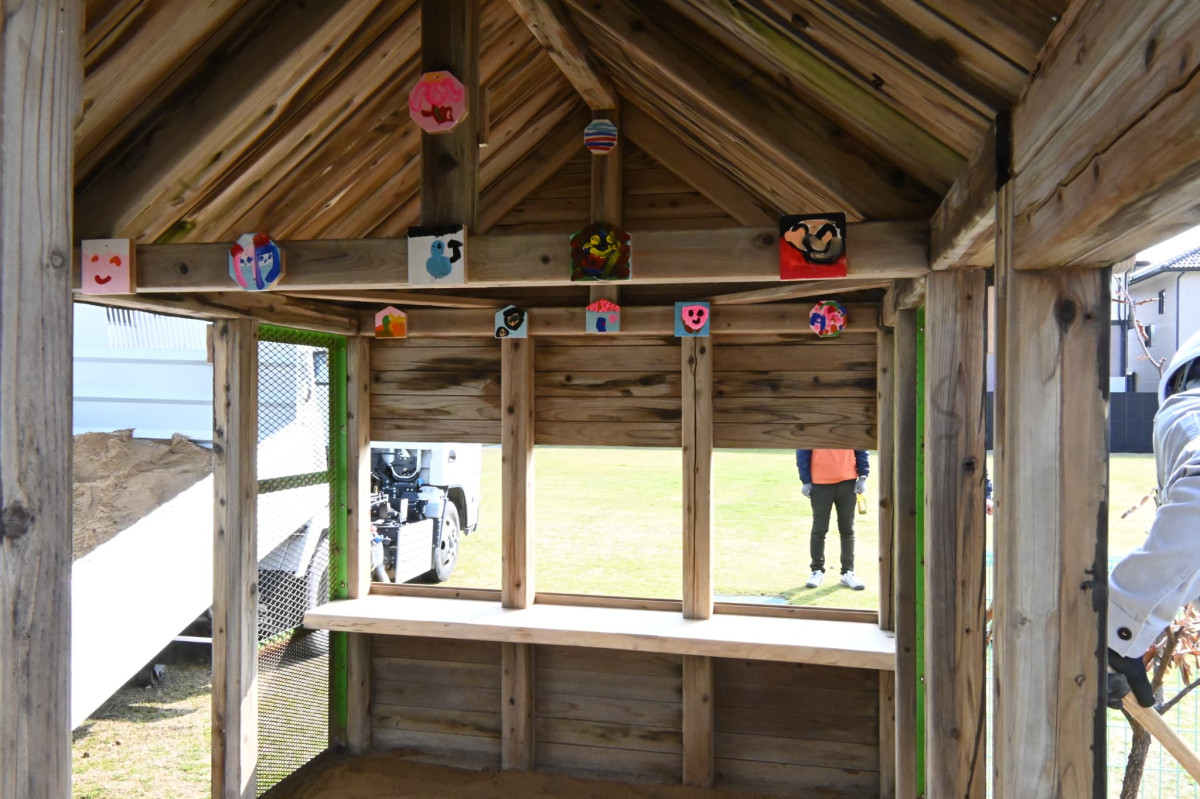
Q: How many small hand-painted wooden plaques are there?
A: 12